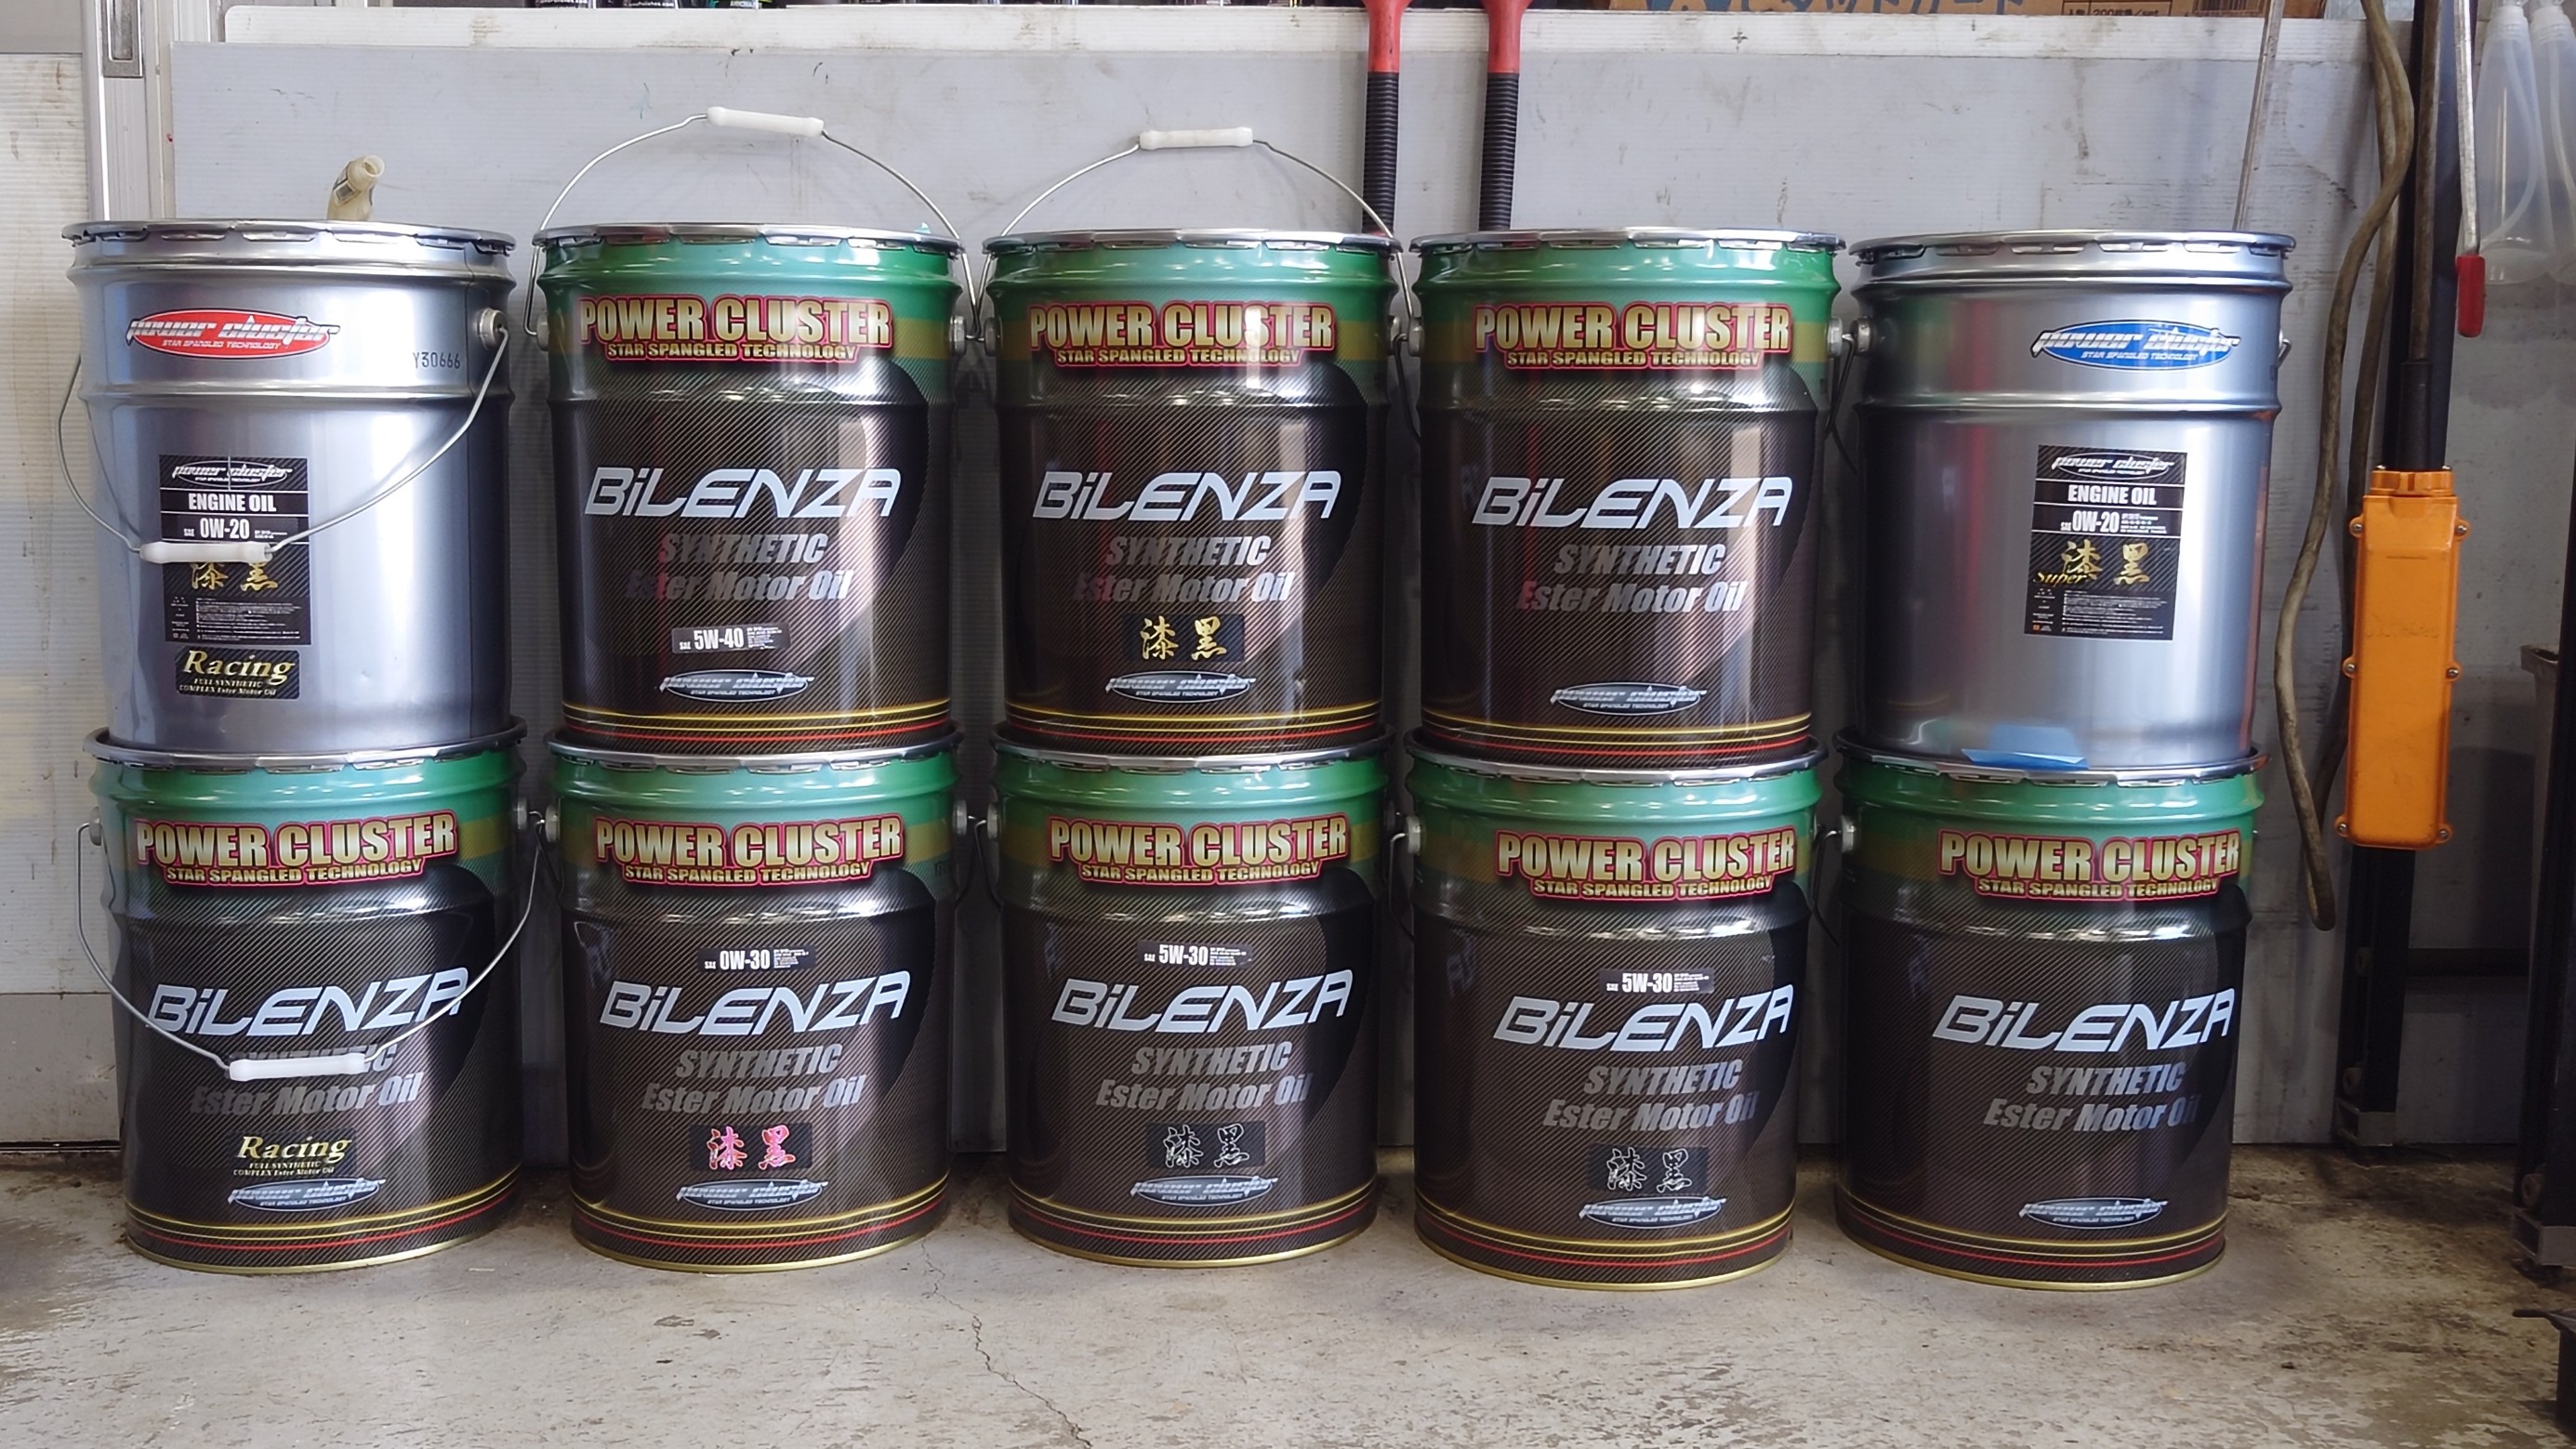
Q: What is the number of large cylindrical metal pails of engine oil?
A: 10